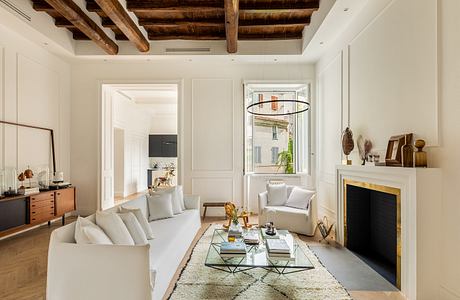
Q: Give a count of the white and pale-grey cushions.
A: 9